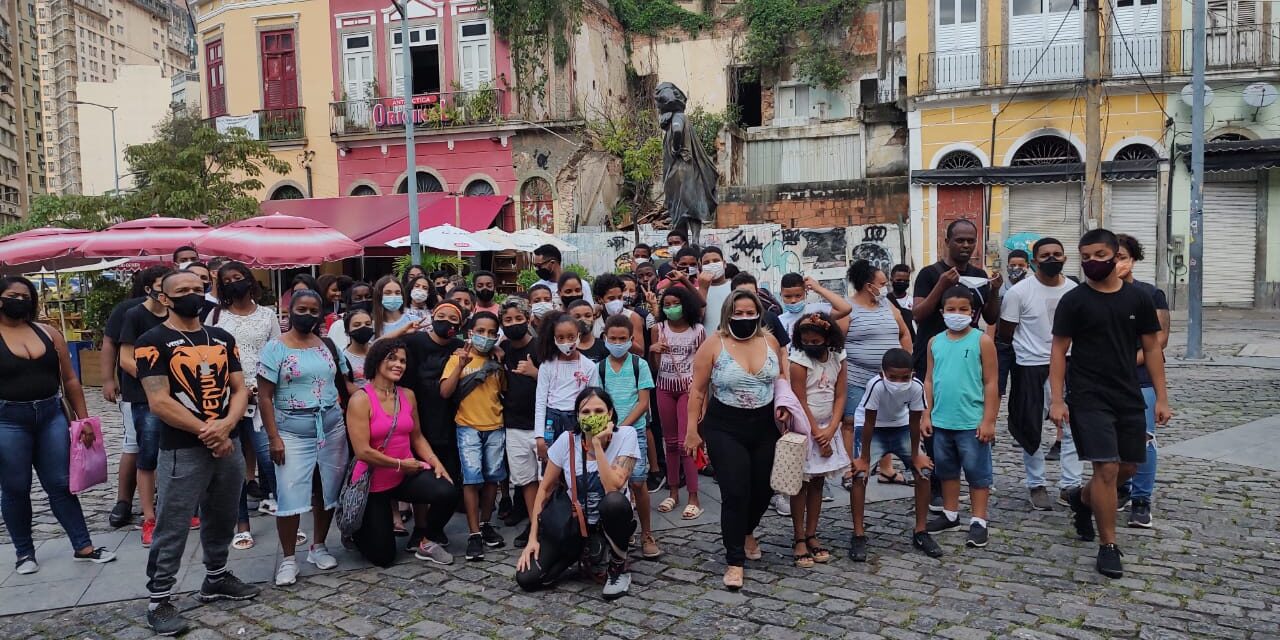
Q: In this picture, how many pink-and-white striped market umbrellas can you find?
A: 3